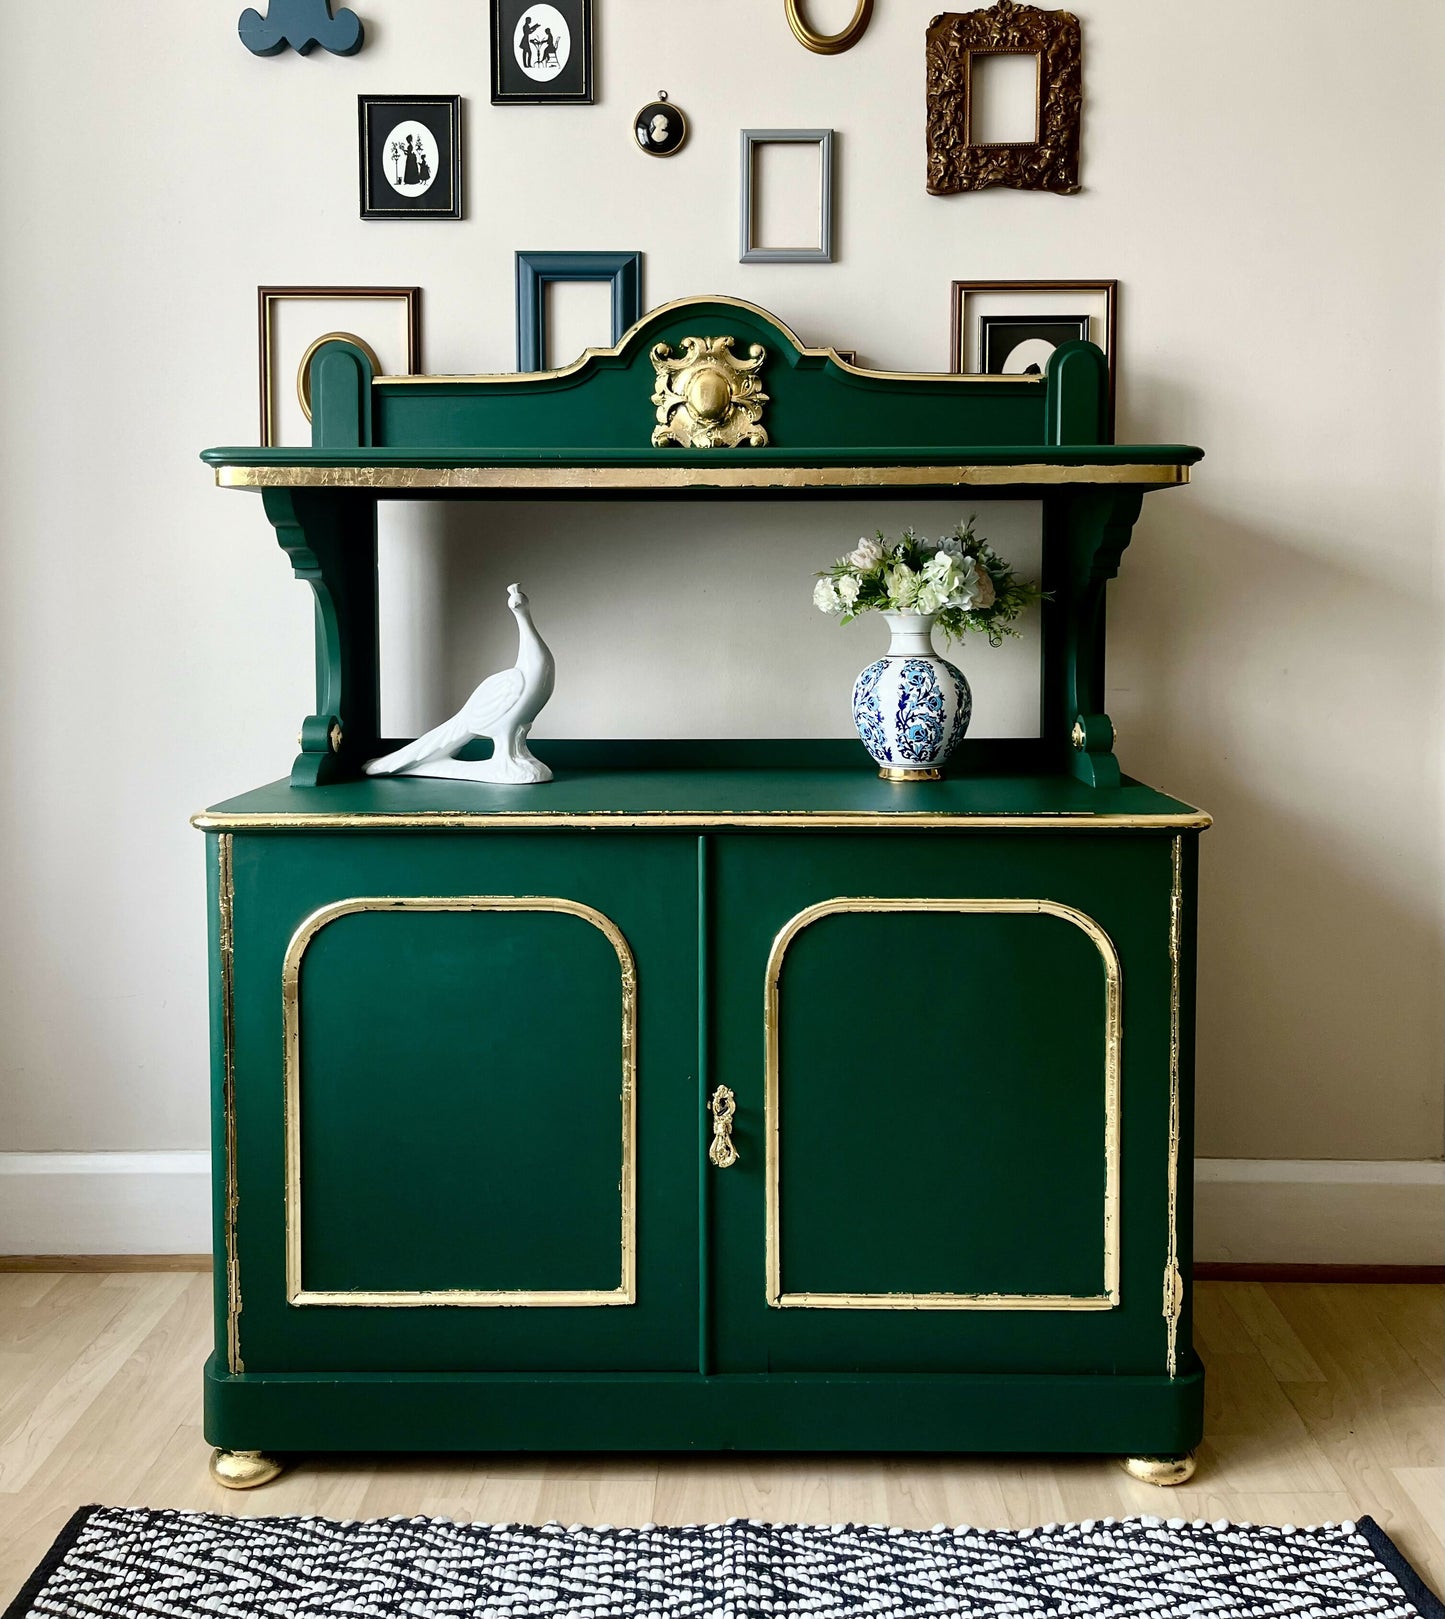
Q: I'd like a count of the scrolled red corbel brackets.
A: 0